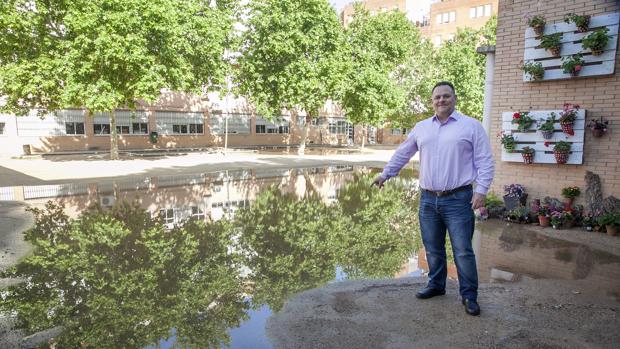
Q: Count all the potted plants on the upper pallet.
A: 6